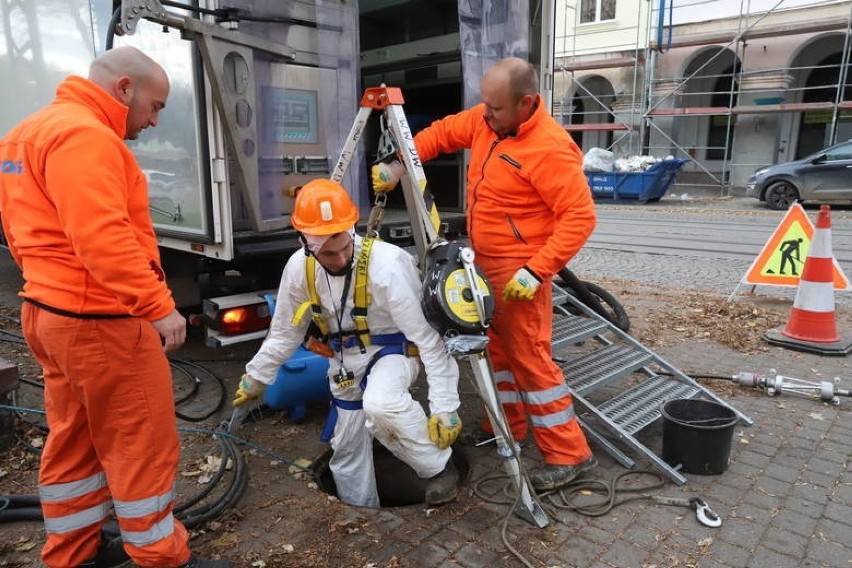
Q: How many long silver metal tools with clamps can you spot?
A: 1